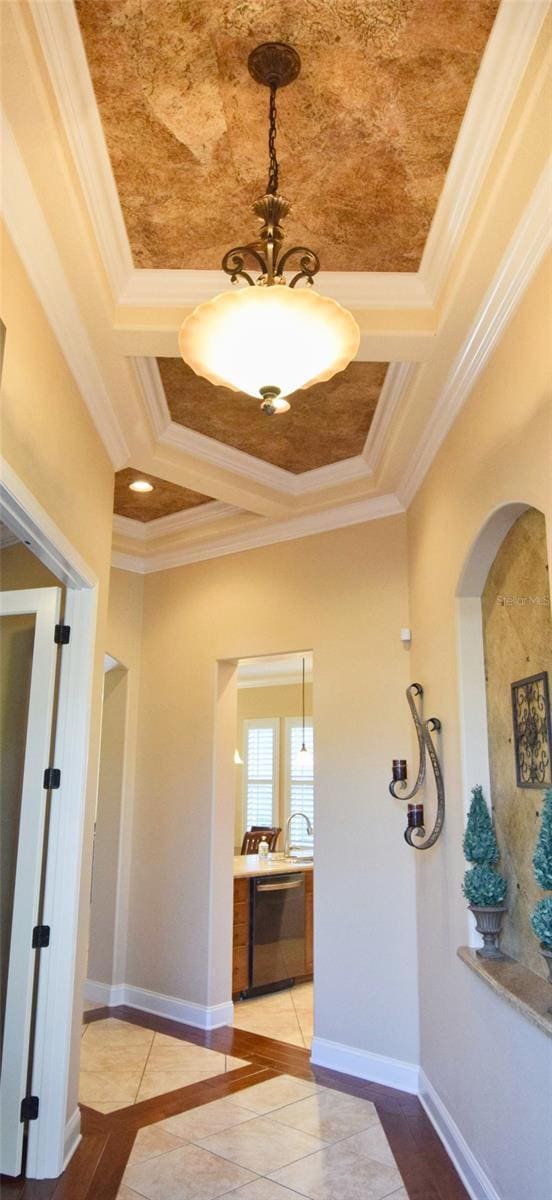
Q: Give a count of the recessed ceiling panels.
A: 3